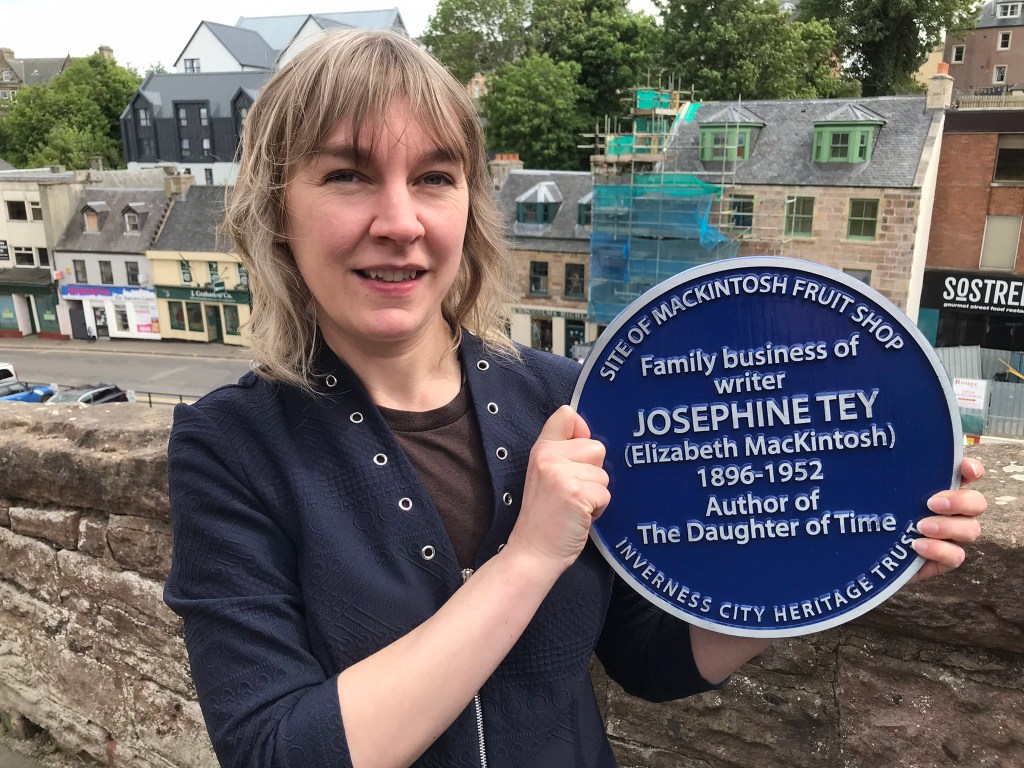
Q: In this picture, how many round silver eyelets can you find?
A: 10